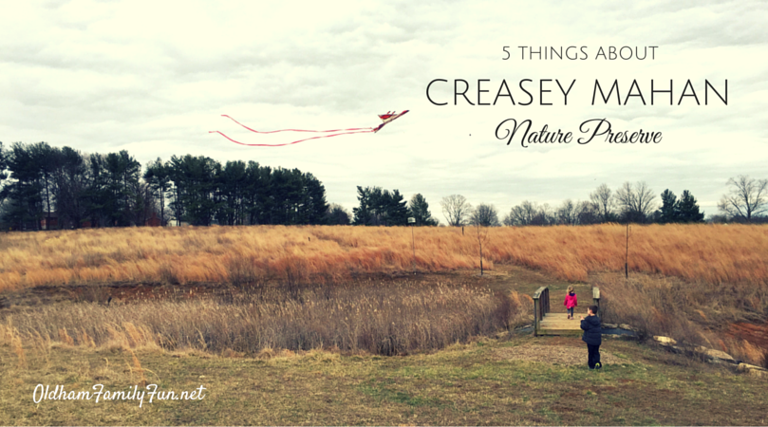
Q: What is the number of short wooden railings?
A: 2